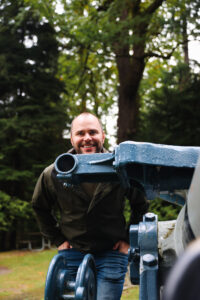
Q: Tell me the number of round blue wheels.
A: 2